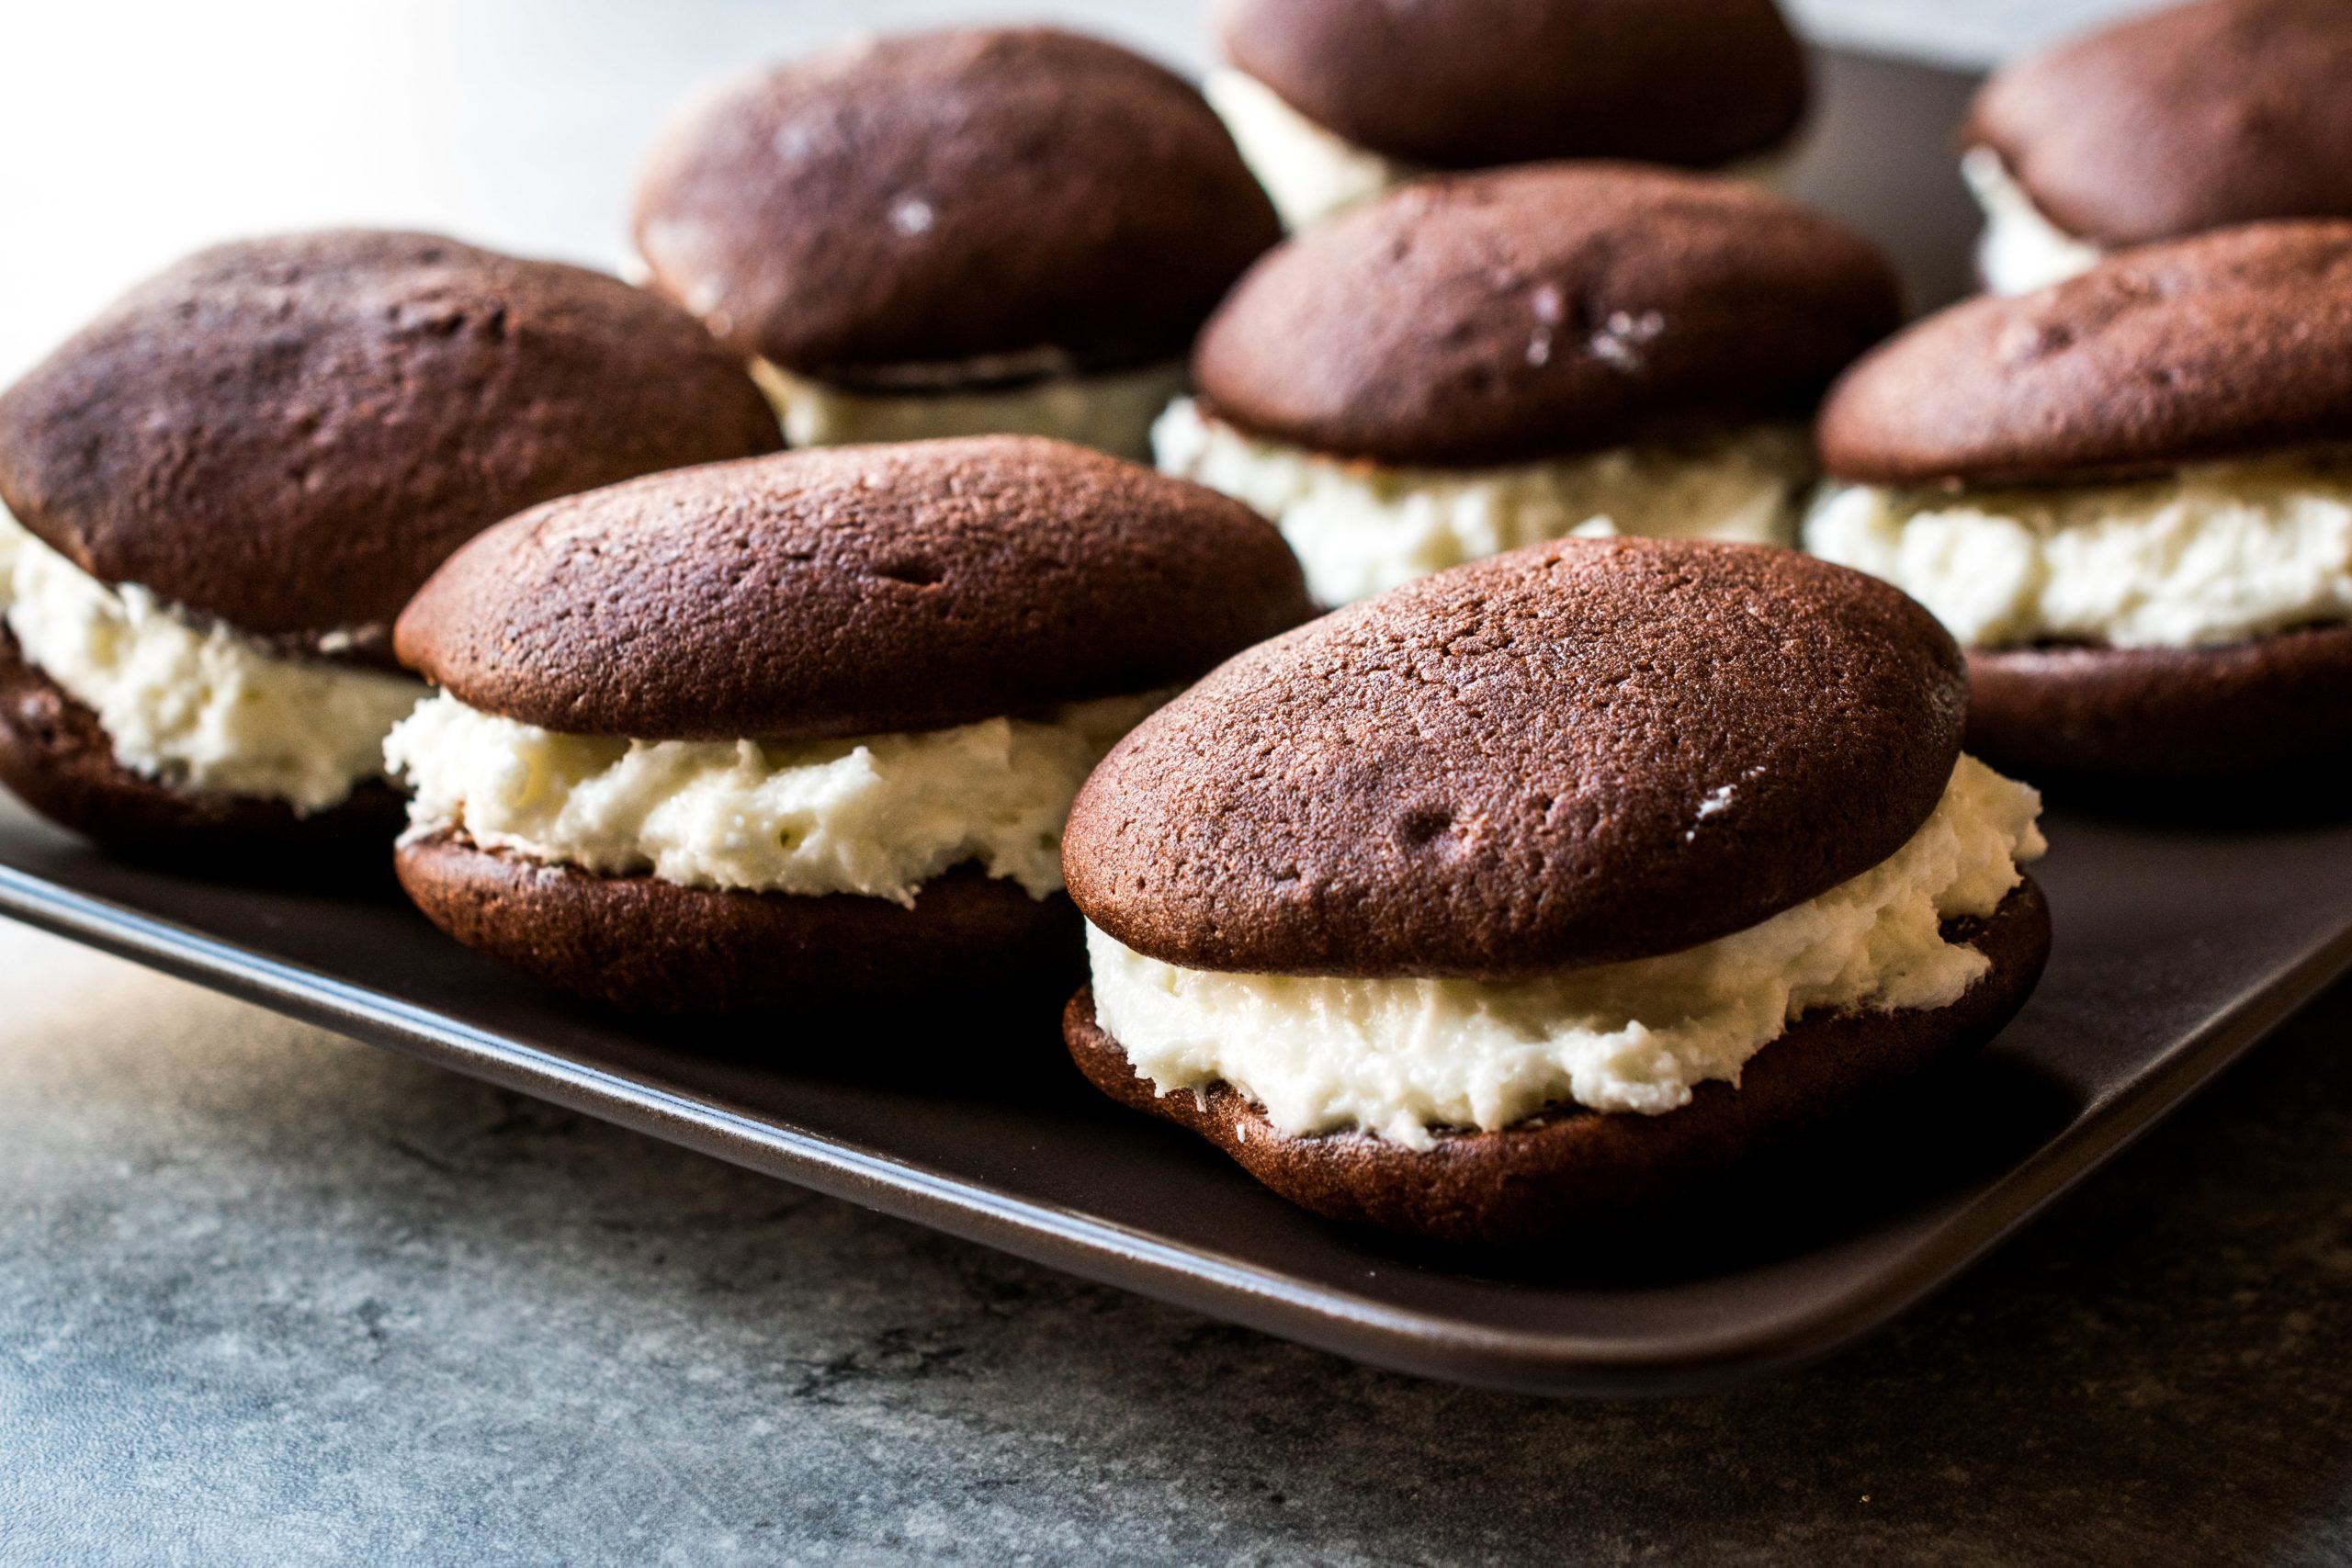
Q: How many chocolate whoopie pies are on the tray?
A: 8